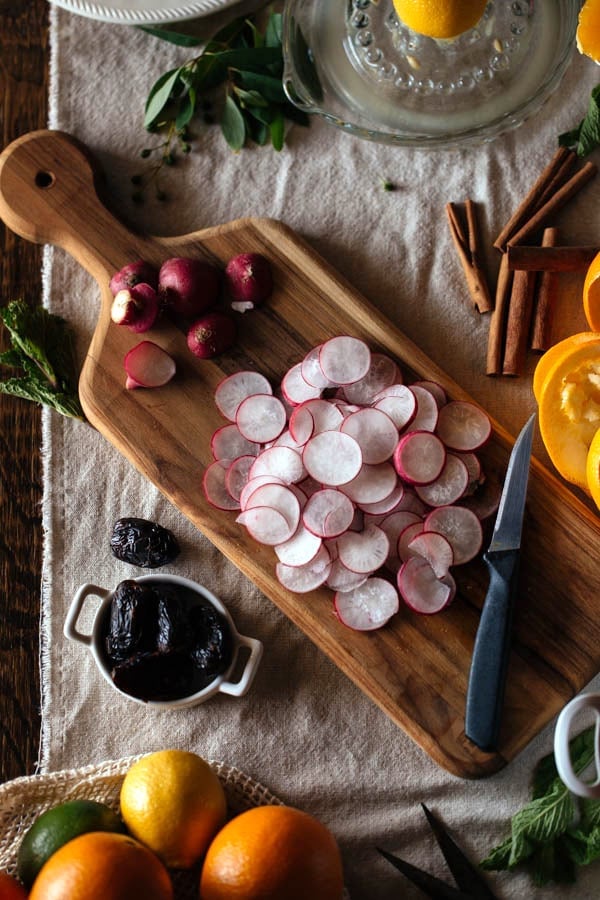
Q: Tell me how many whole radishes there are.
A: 5